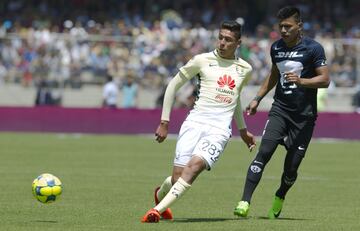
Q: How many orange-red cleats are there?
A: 2